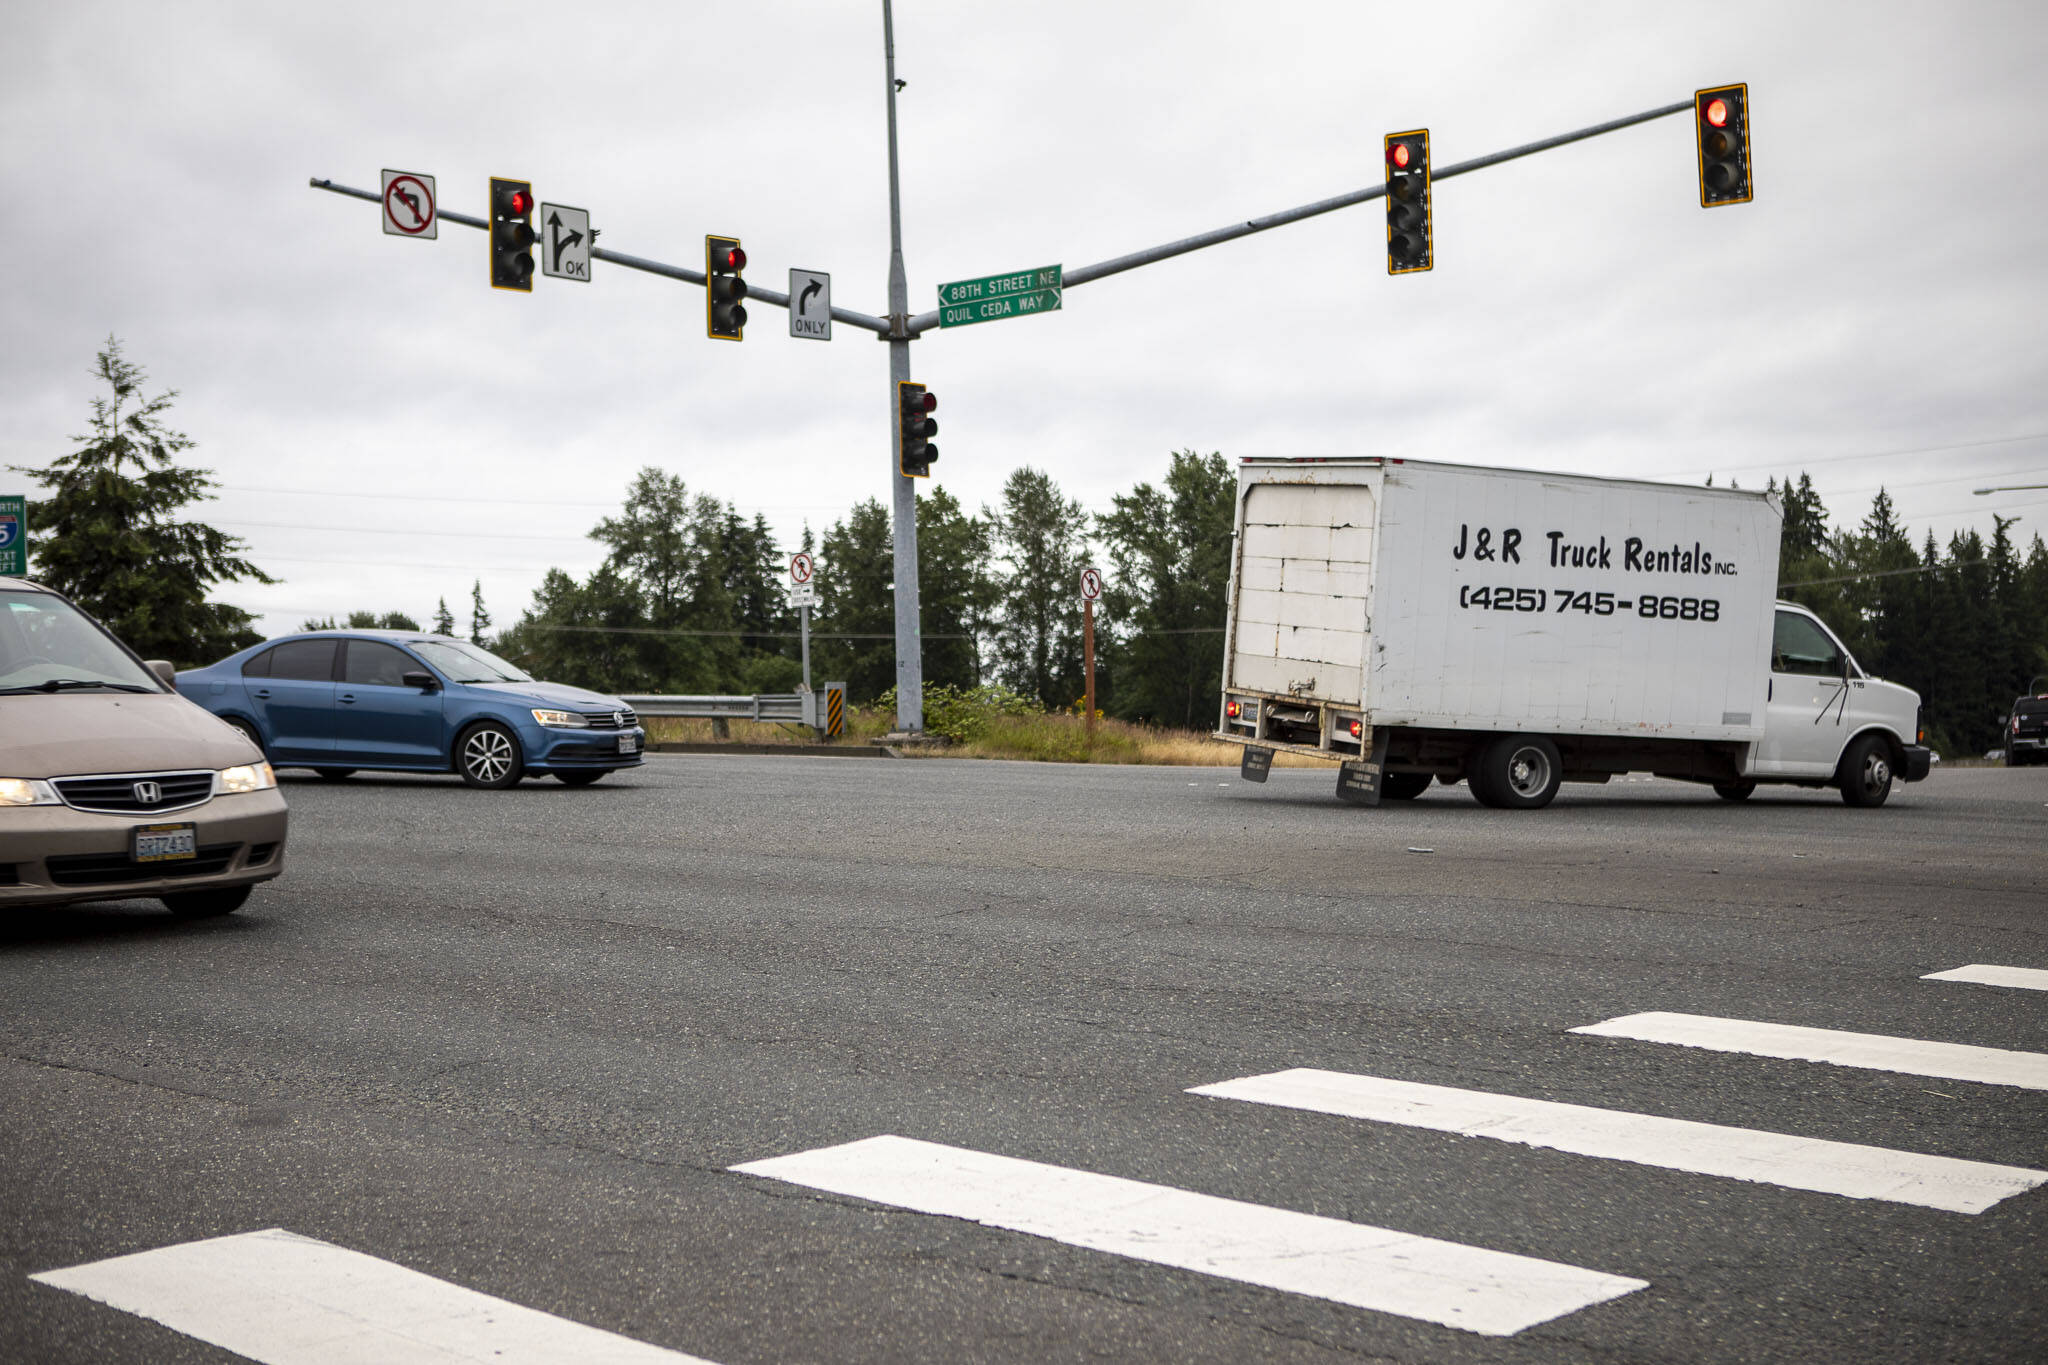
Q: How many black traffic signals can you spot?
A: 5